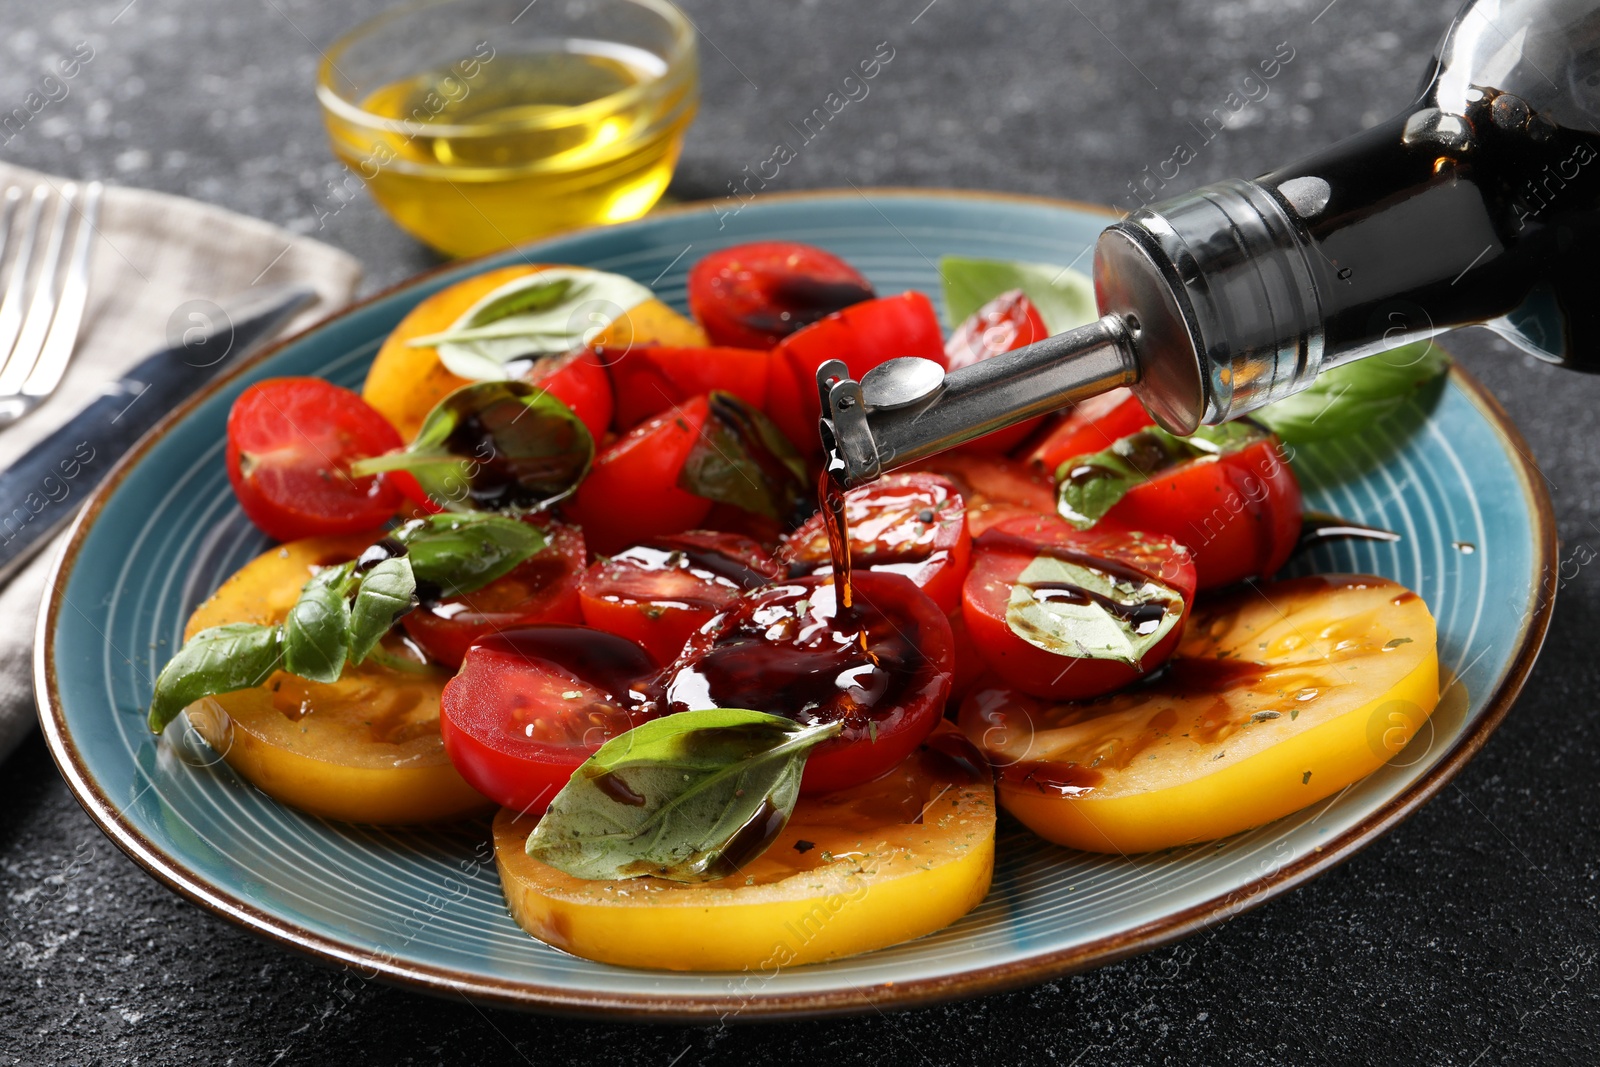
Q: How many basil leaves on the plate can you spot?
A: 12